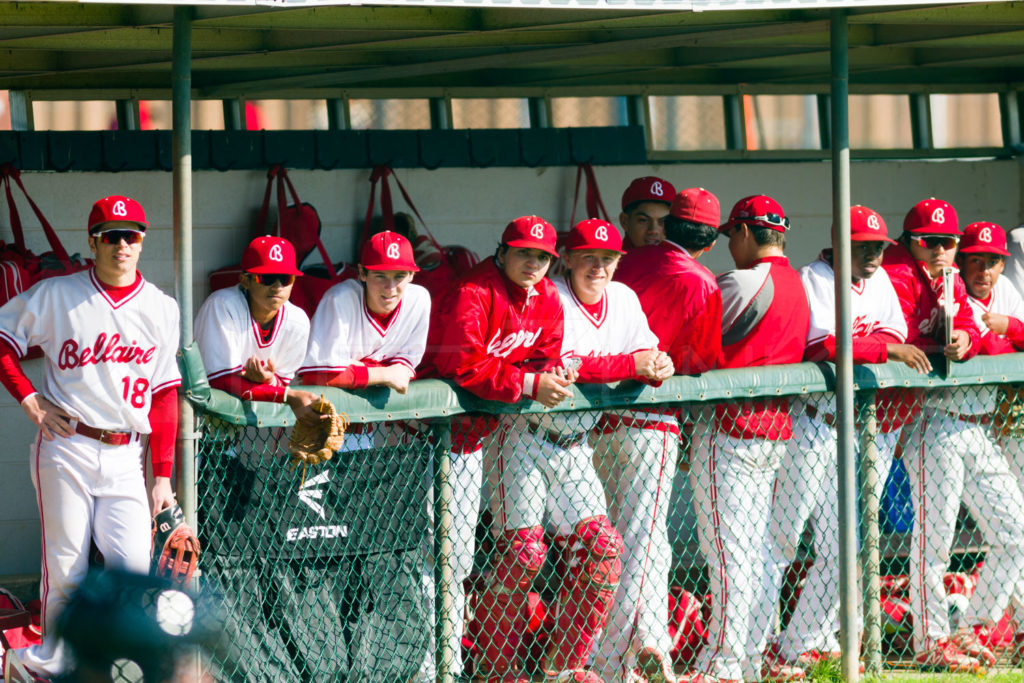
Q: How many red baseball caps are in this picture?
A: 11